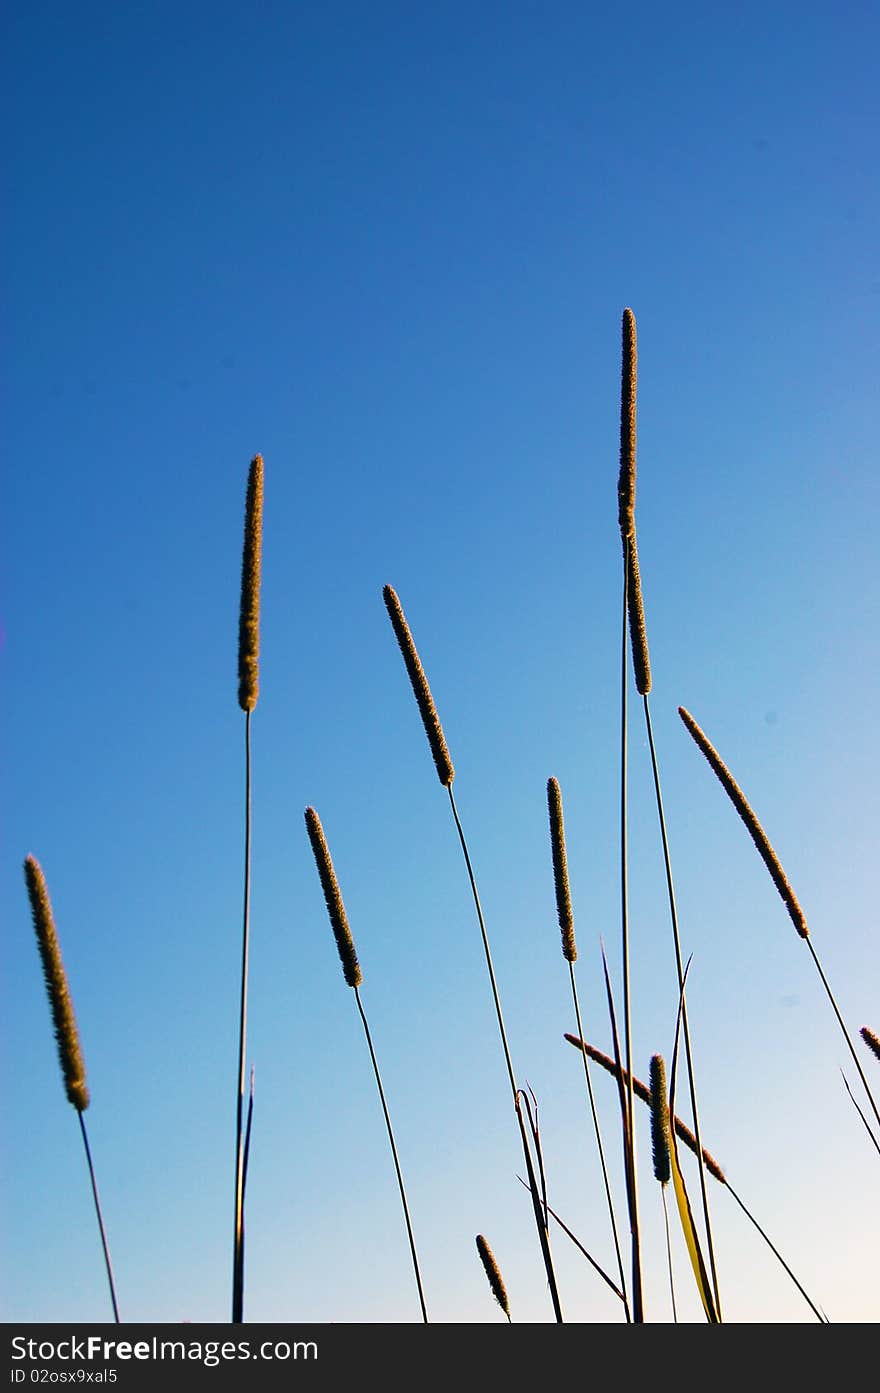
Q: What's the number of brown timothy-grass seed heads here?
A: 12